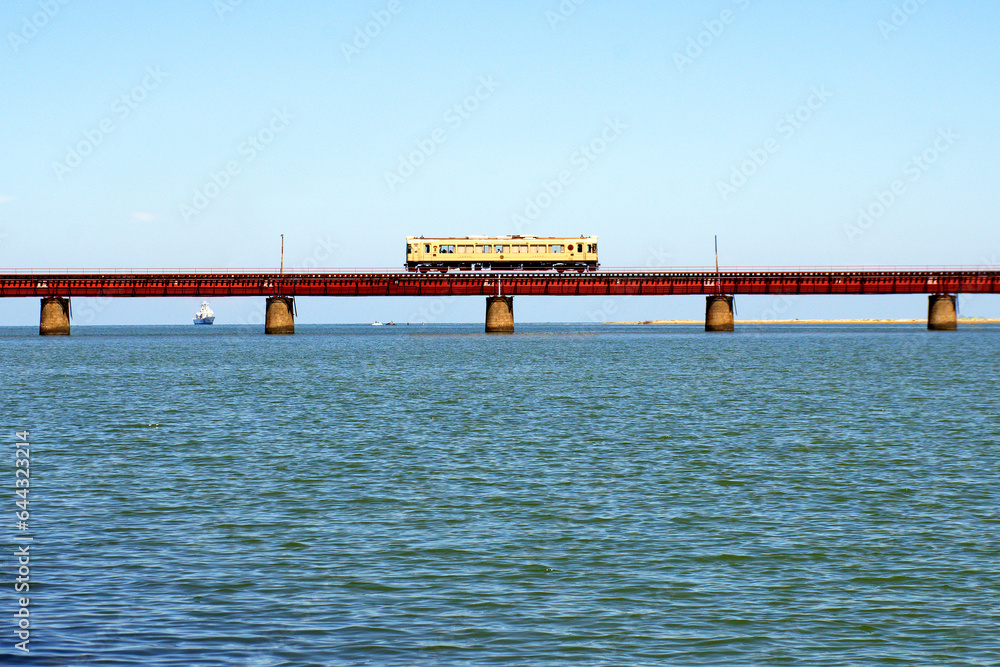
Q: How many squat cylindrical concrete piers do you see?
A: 5